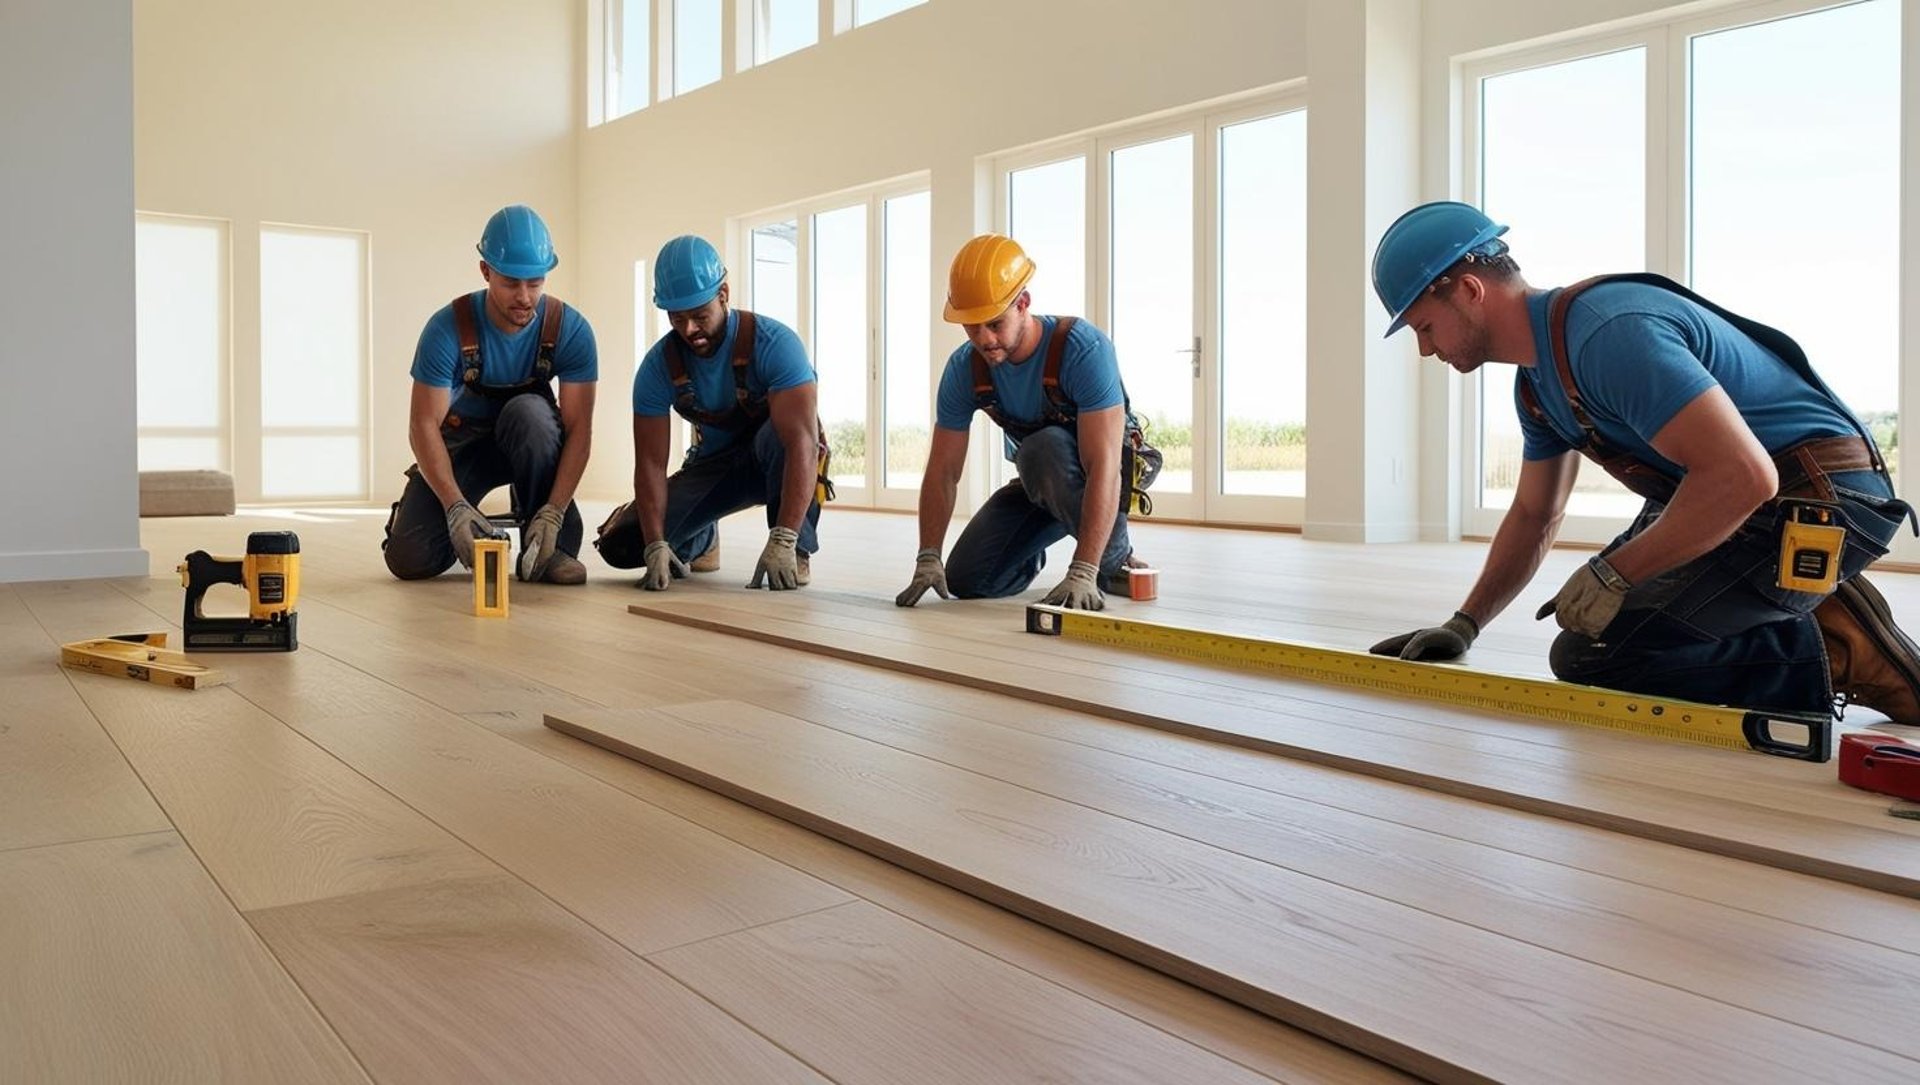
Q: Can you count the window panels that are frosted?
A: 2